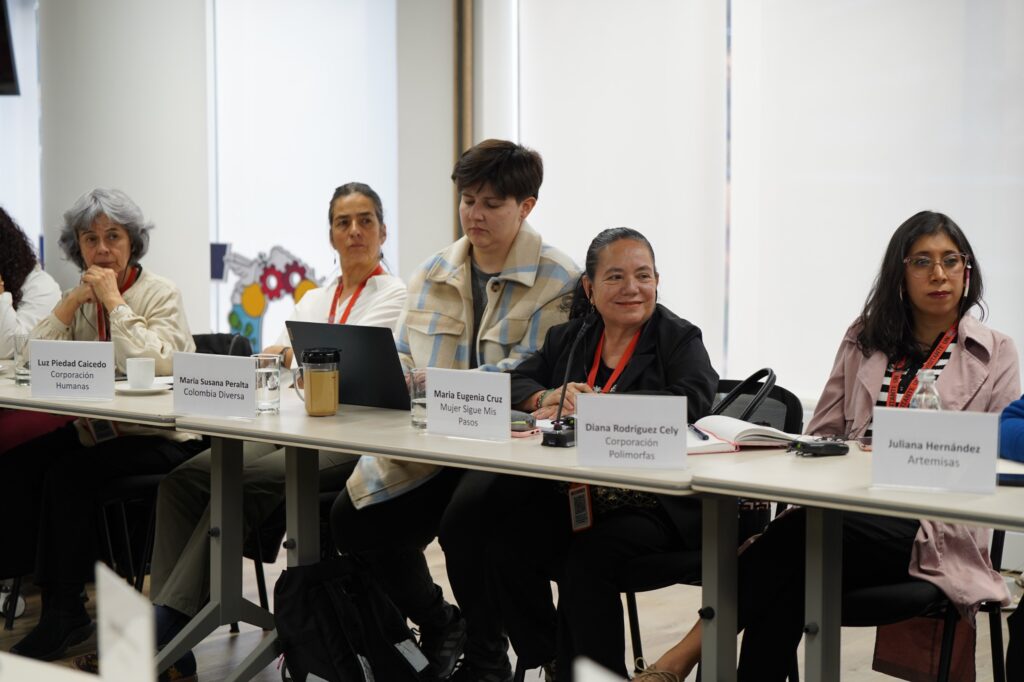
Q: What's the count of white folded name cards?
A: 5